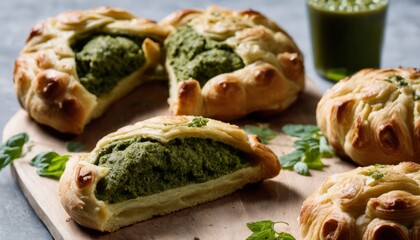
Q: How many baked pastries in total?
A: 5